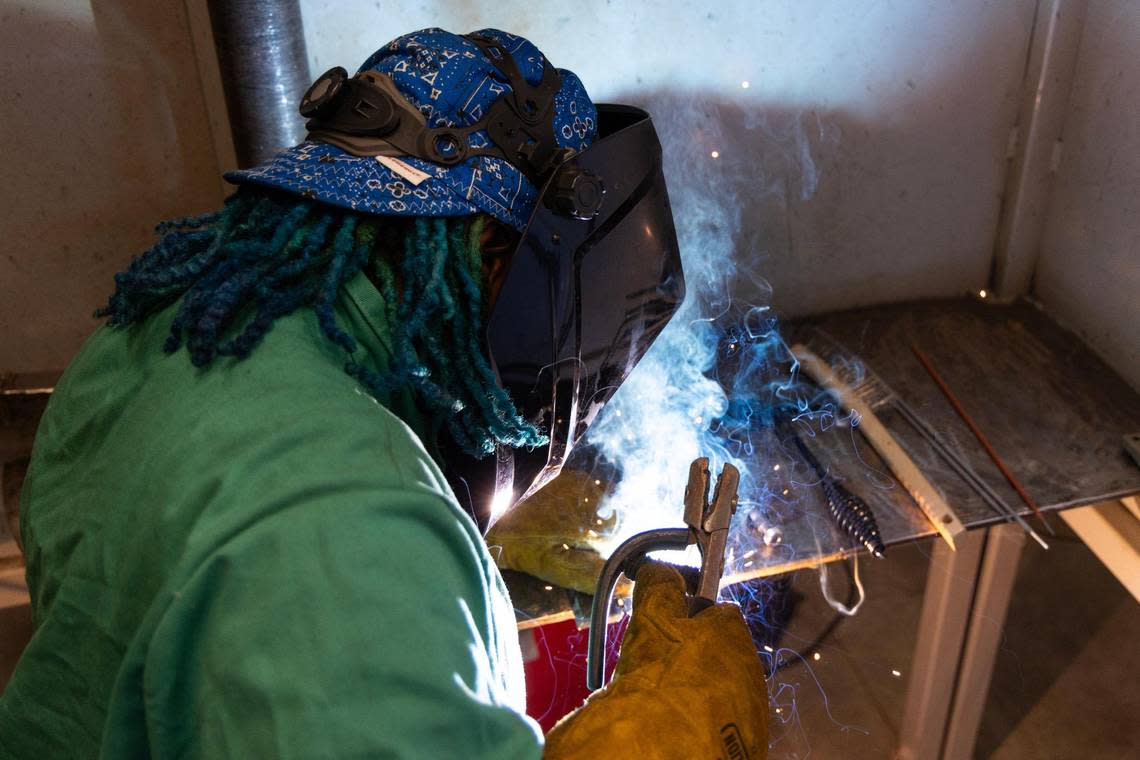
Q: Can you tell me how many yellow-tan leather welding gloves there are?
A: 2